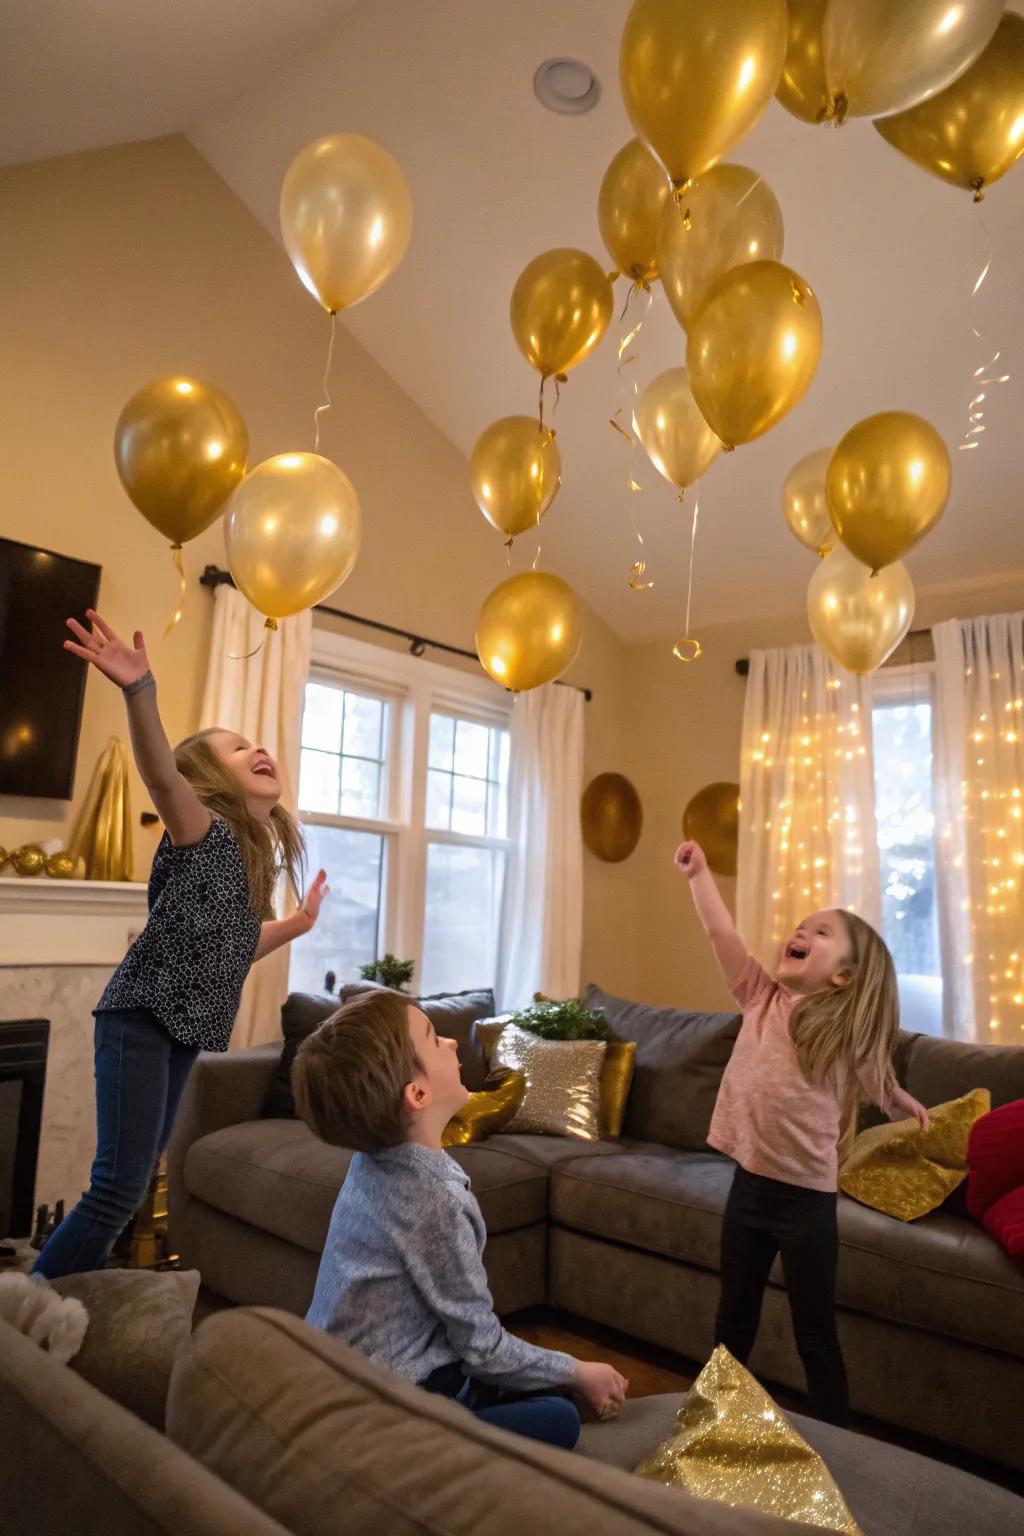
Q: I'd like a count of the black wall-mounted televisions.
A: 1